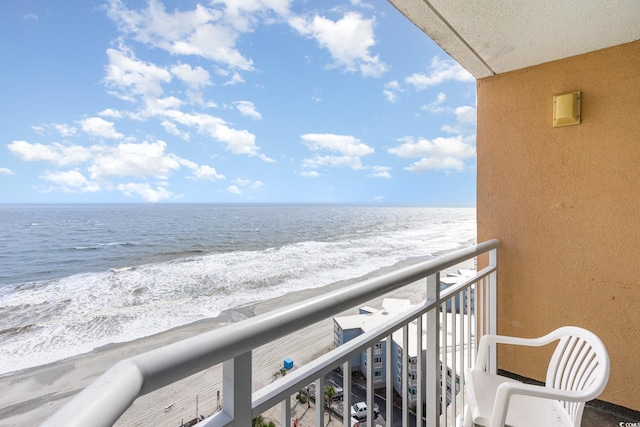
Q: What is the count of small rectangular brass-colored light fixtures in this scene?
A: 1